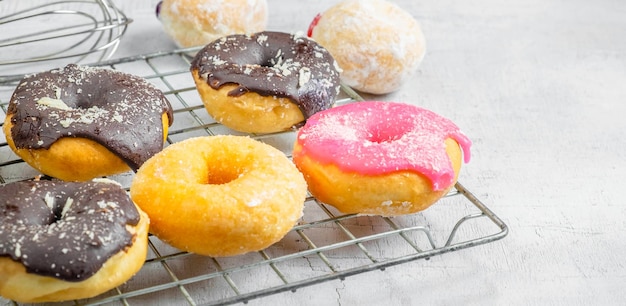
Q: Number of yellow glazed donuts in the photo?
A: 1